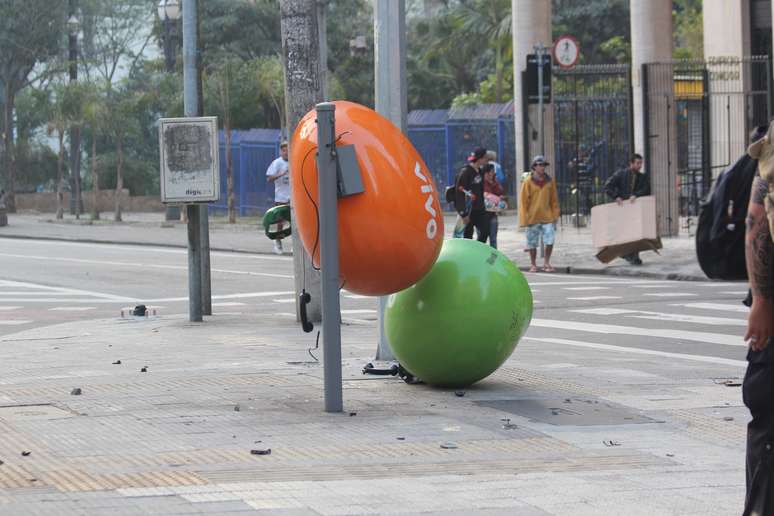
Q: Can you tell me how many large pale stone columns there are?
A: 3